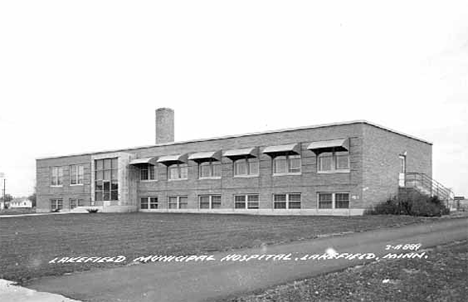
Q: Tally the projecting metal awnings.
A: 6